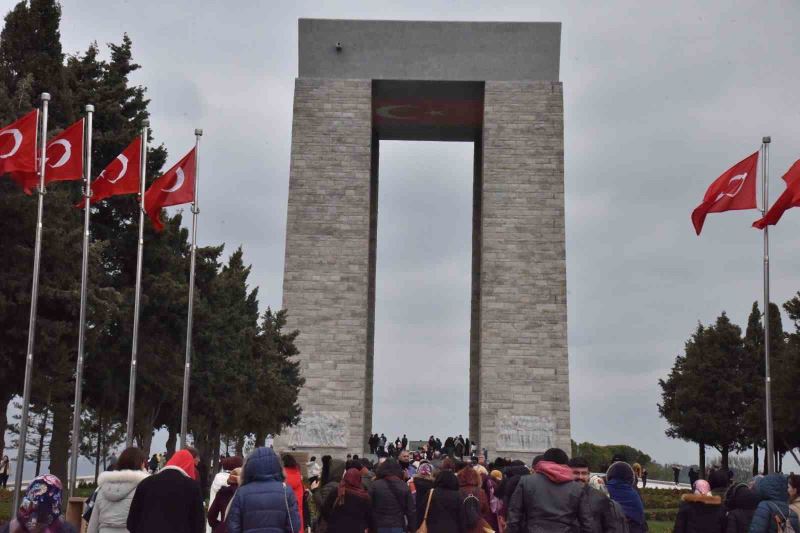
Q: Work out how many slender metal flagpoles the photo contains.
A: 5